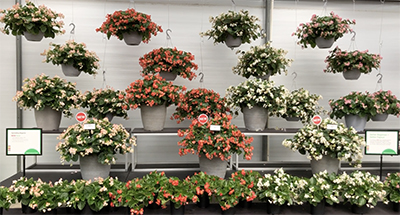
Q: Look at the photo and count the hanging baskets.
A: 12